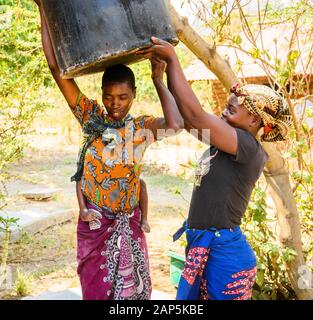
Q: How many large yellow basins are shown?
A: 0